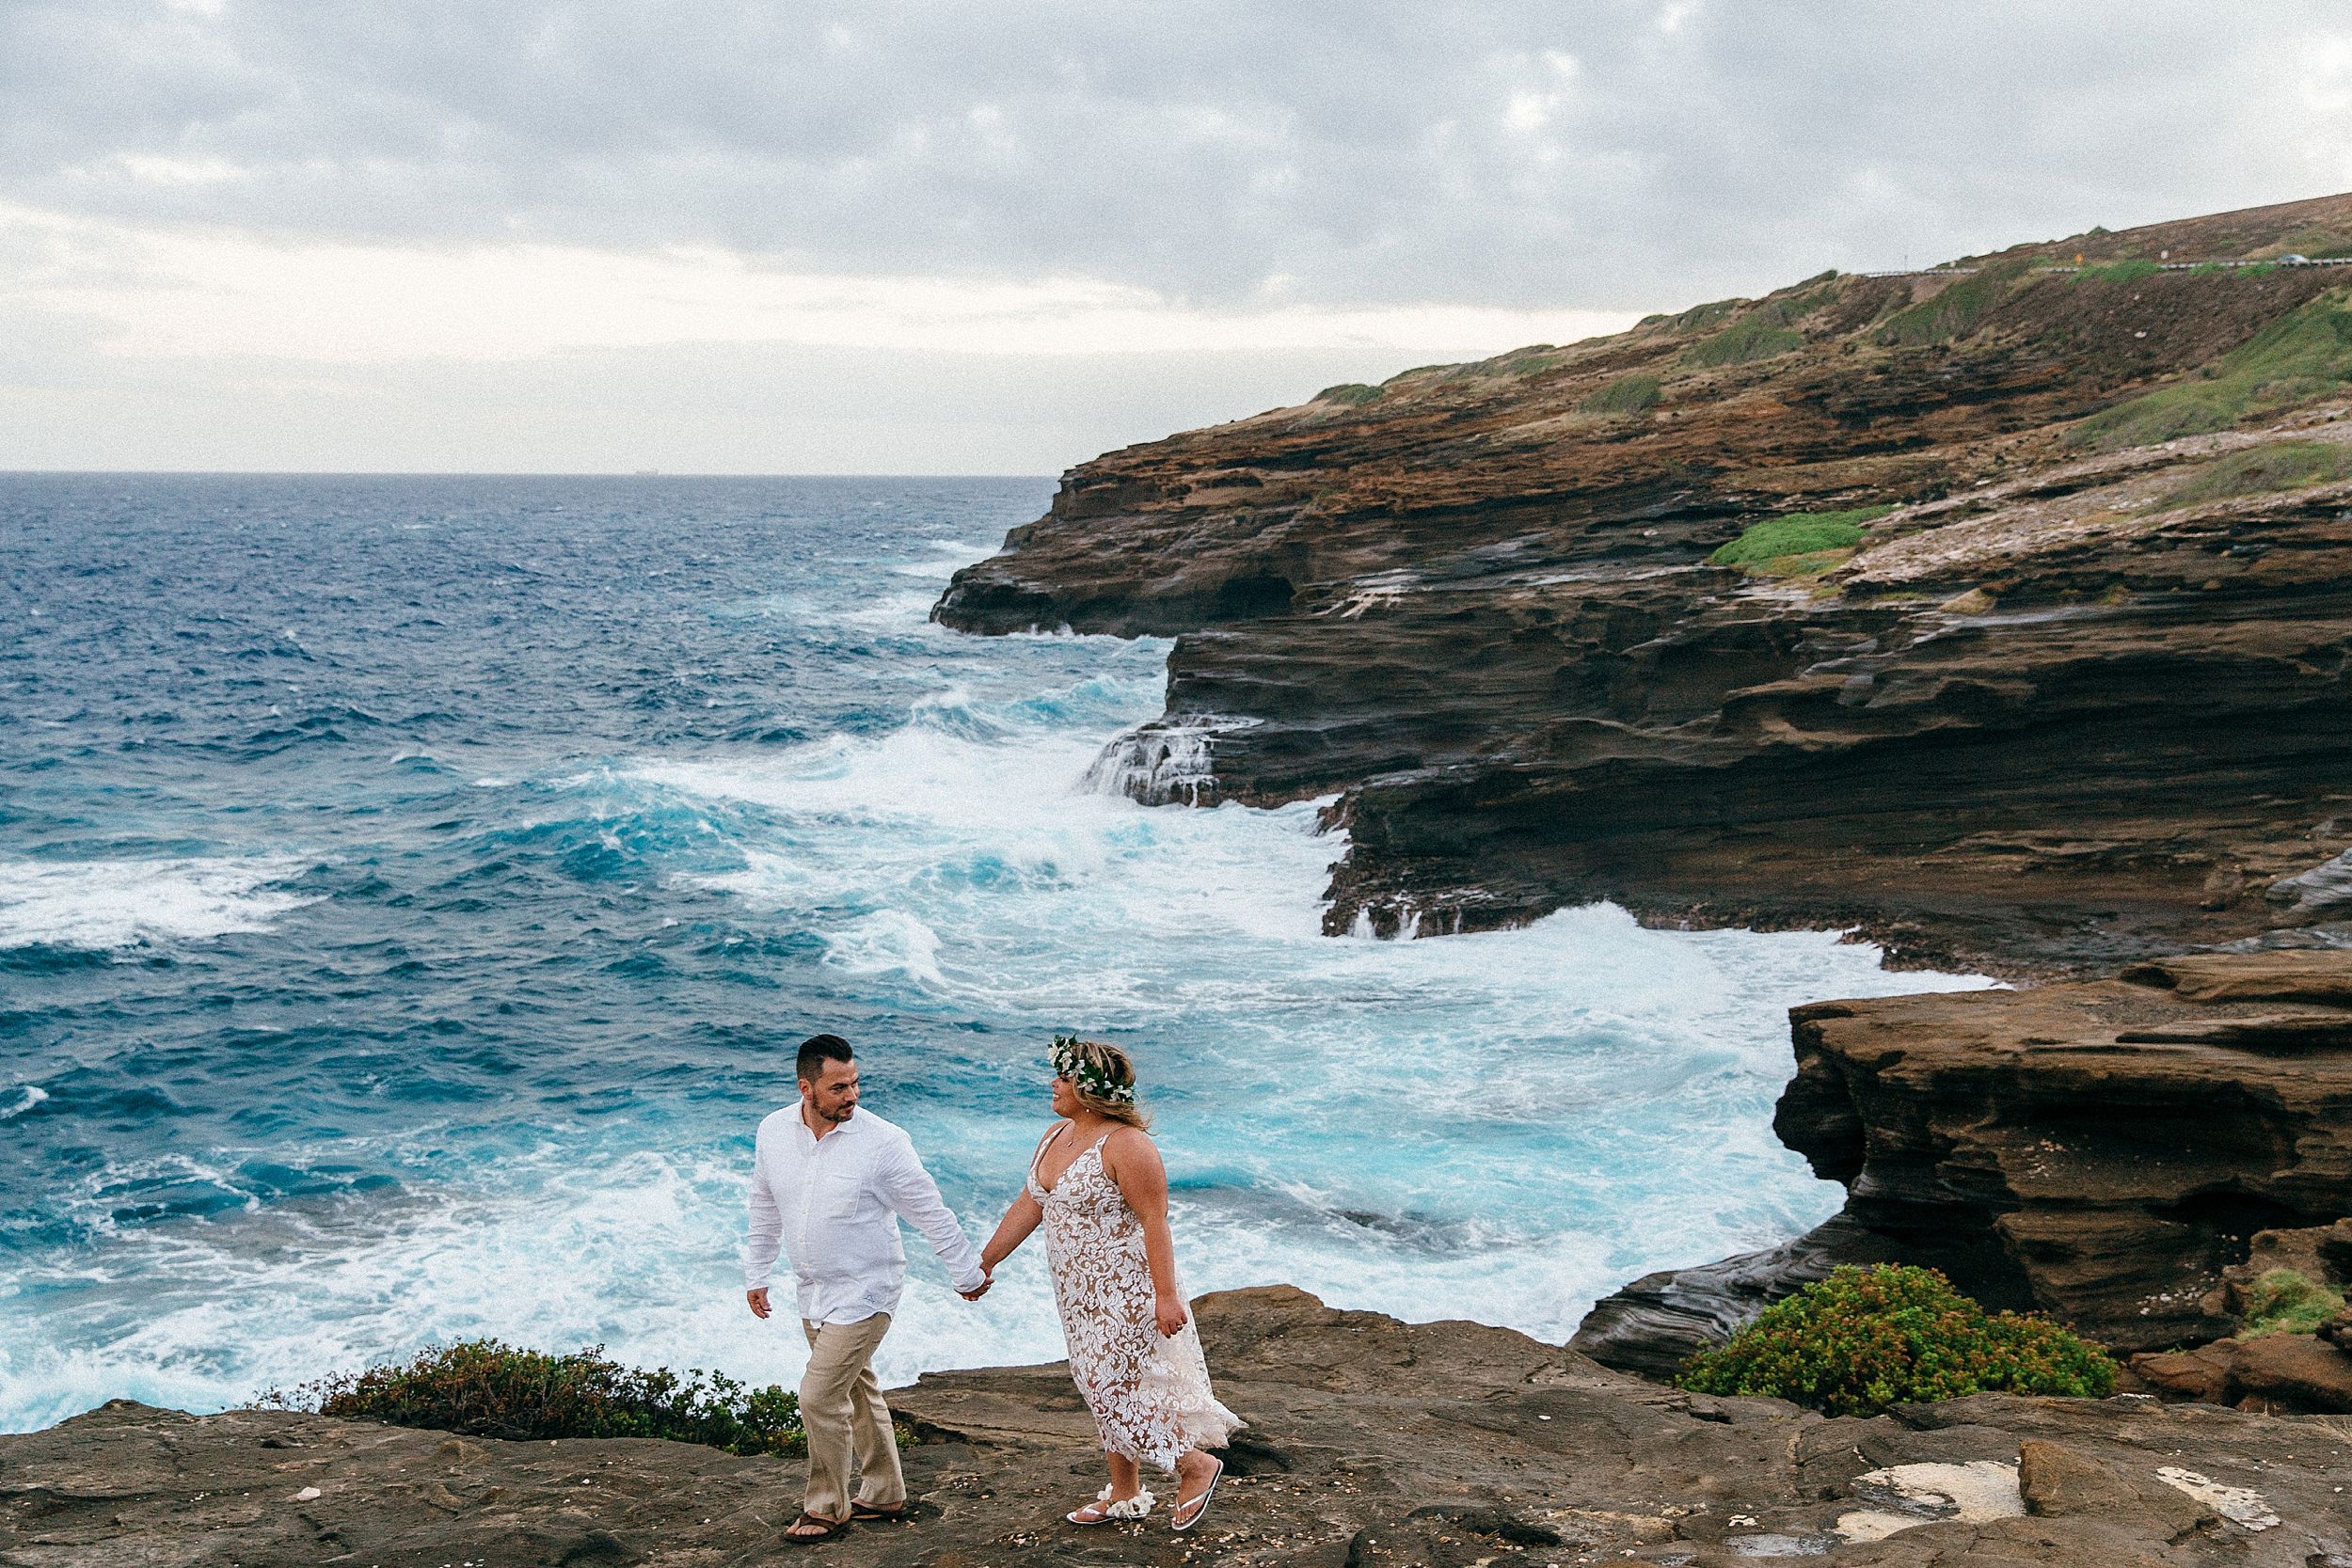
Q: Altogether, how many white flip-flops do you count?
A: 2